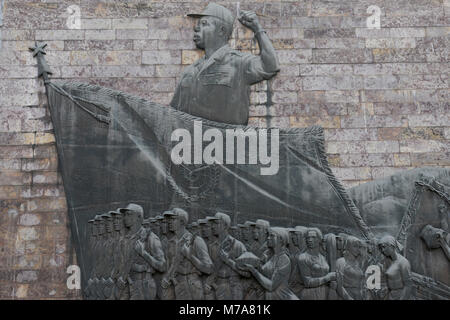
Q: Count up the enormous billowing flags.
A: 1